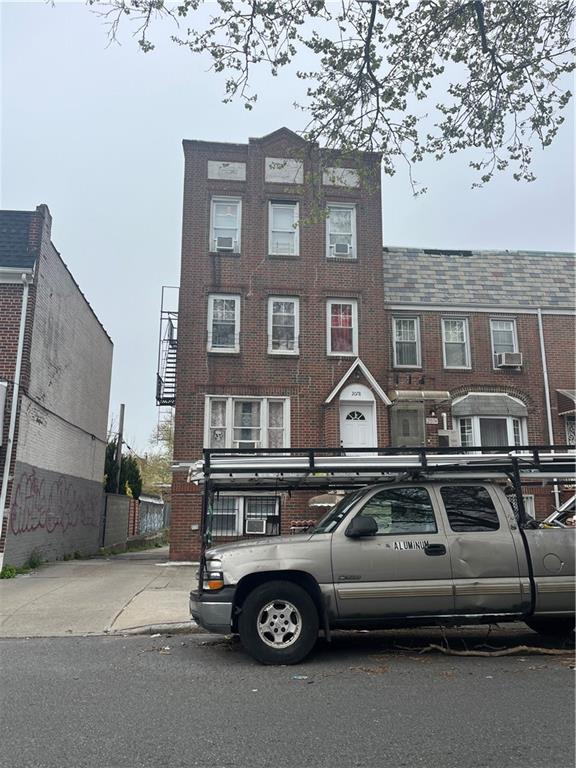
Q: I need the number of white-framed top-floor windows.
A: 3